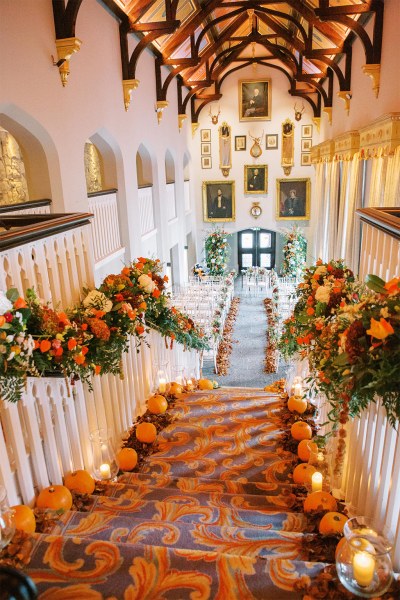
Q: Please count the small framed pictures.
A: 8